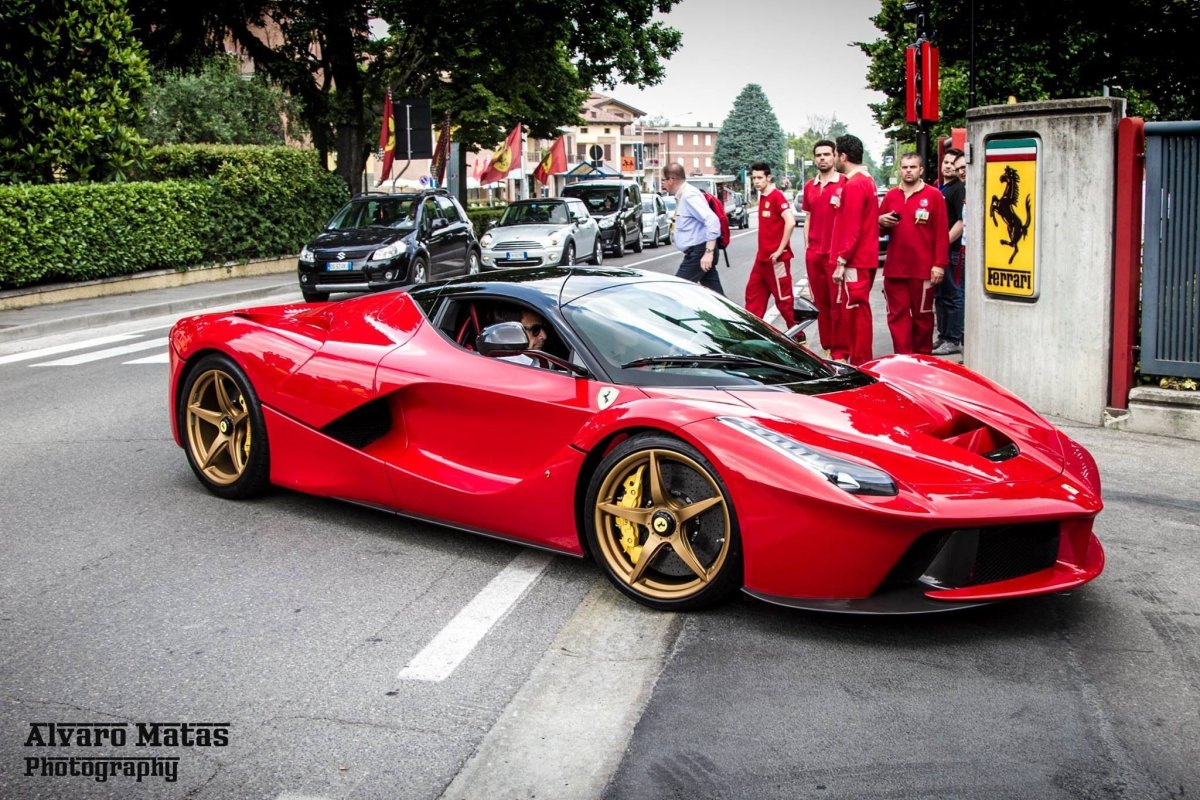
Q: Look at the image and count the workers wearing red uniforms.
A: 4